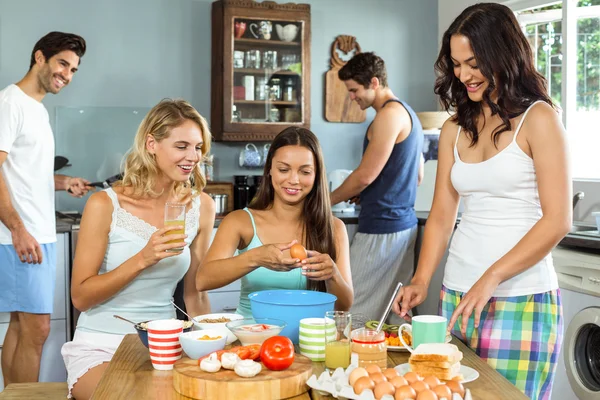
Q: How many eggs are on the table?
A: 14